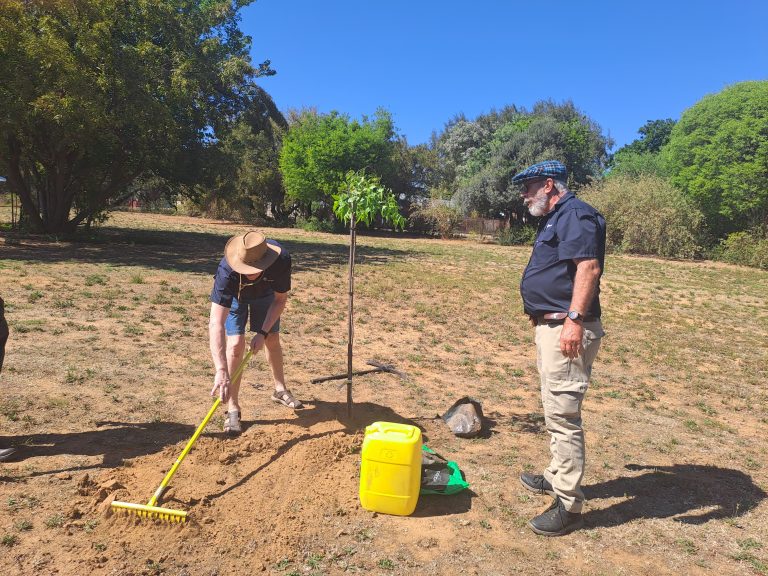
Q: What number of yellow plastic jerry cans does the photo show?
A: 1